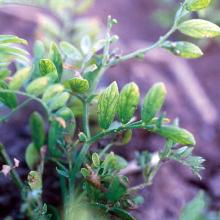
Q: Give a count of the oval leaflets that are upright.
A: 3